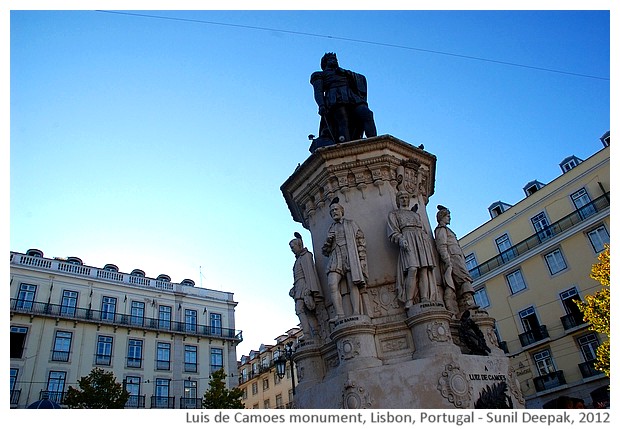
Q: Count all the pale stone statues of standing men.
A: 4